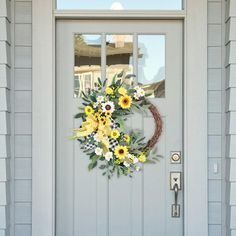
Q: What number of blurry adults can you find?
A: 0